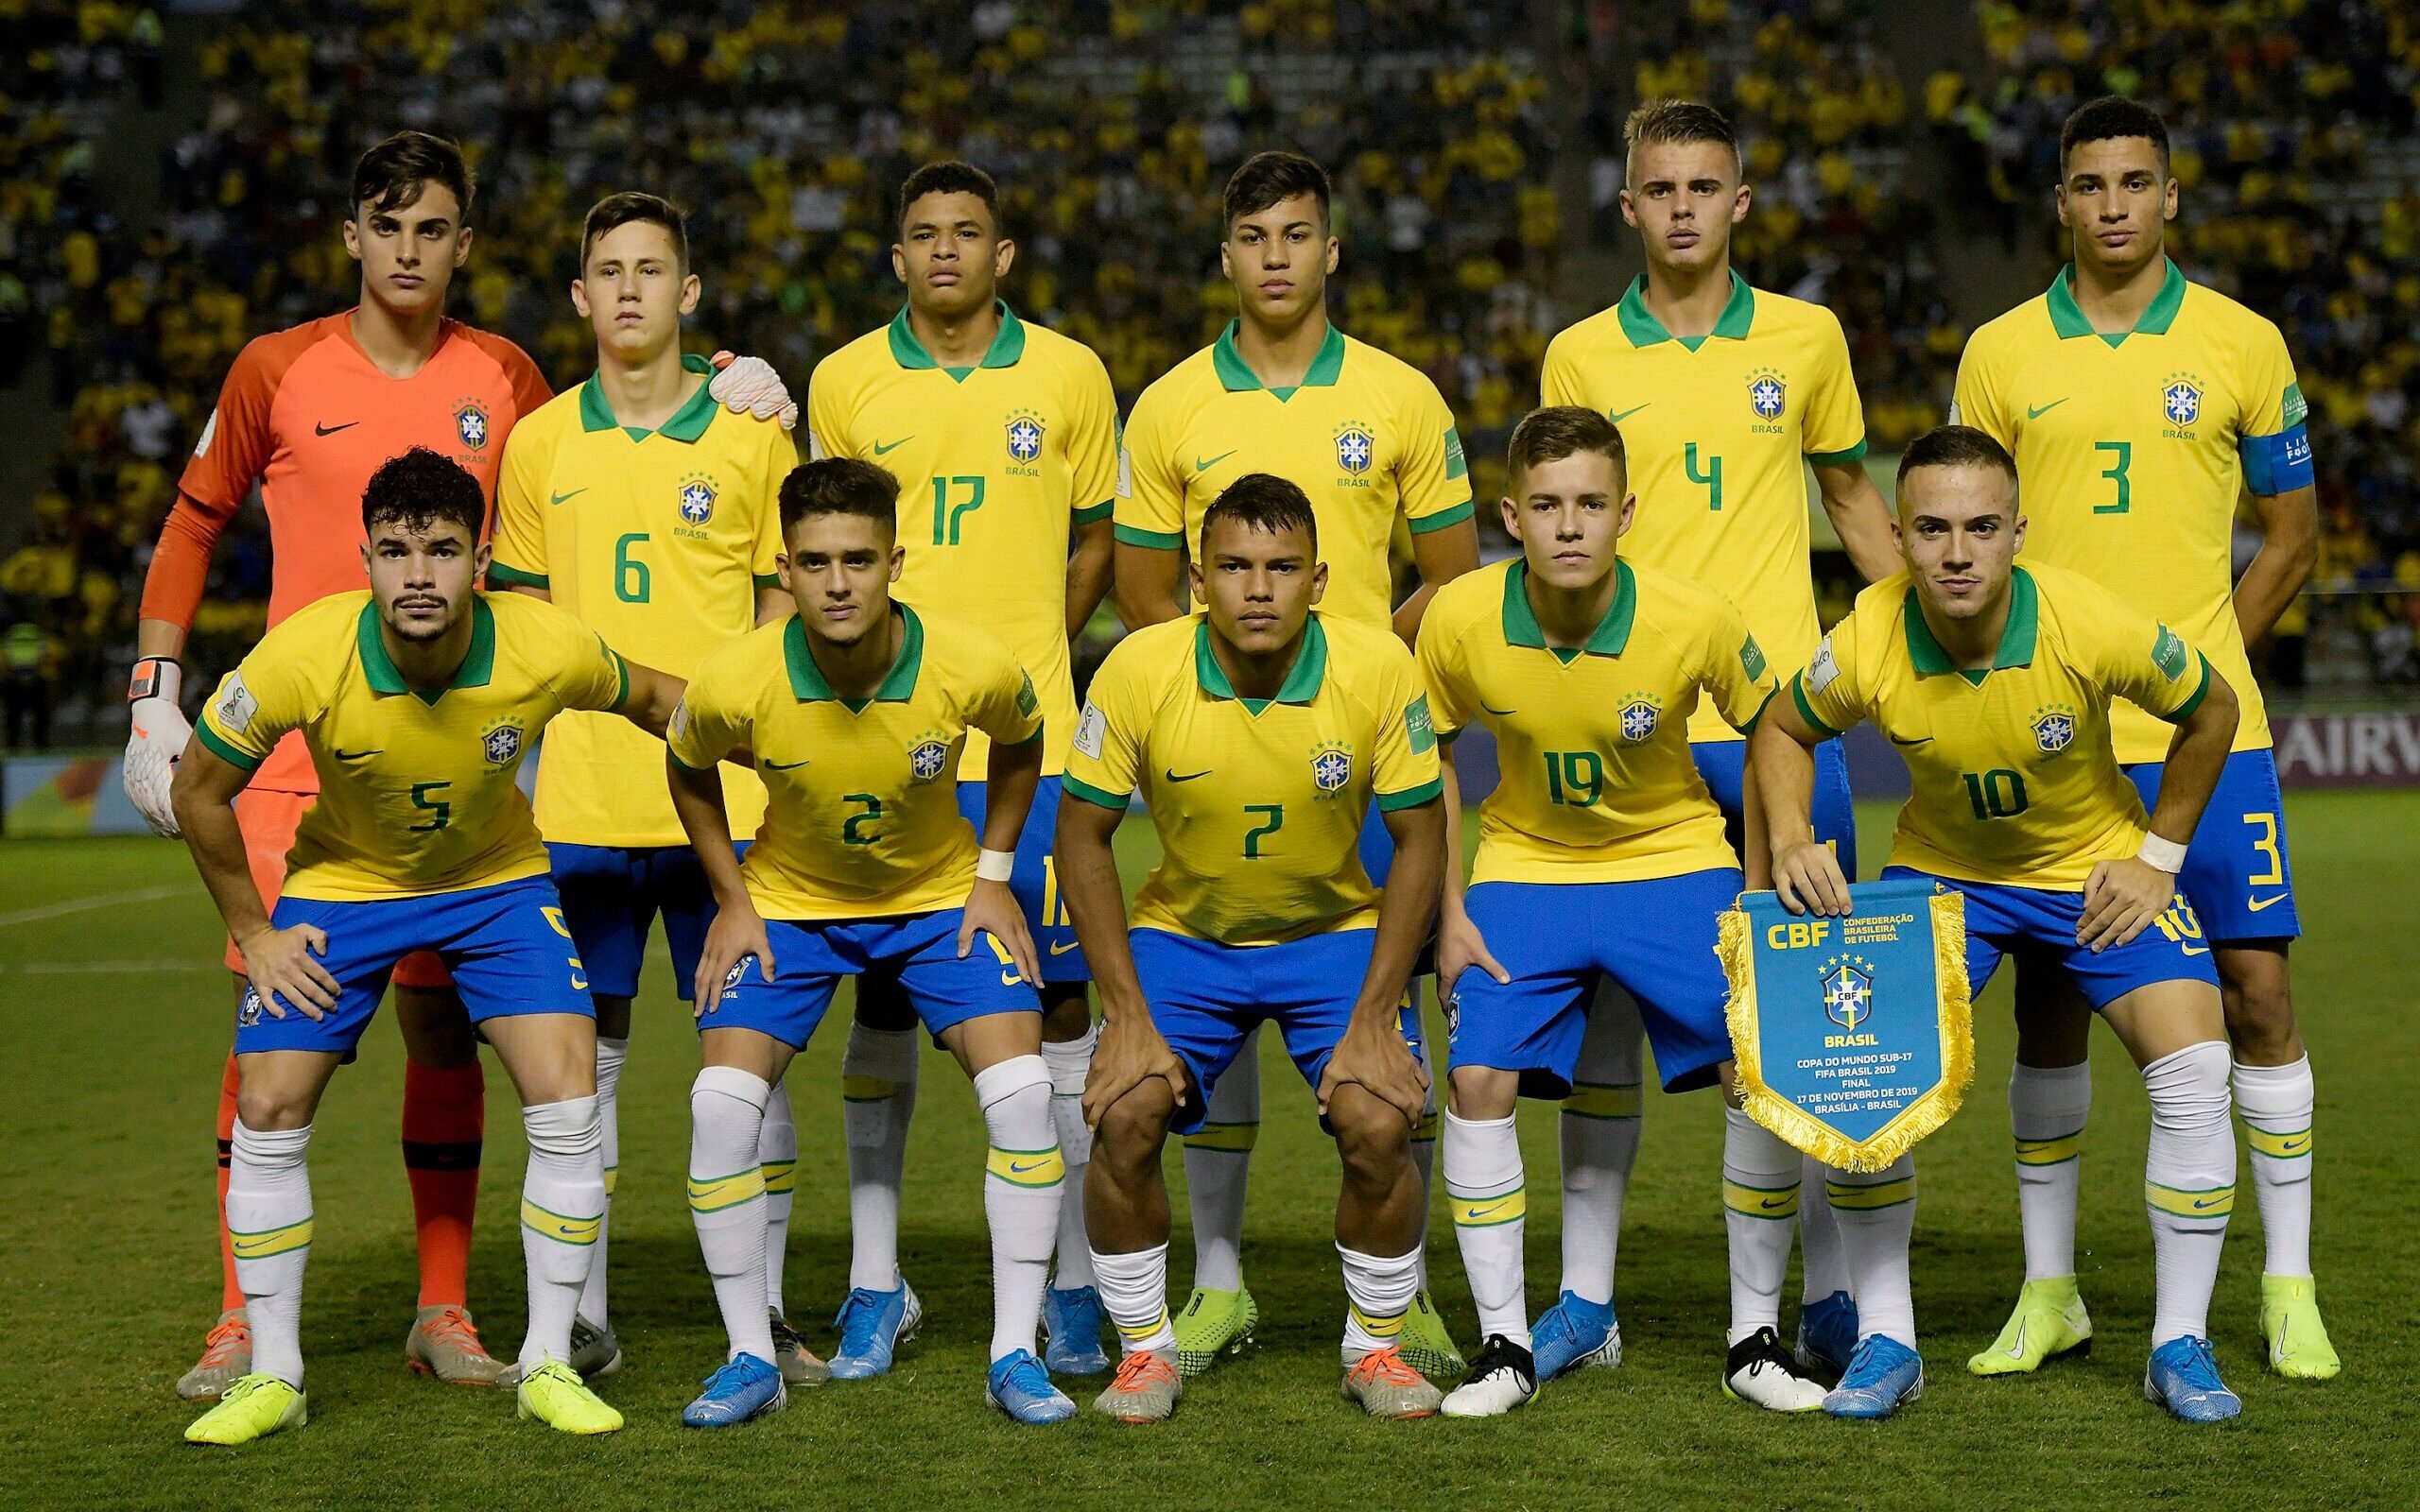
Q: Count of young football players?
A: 11